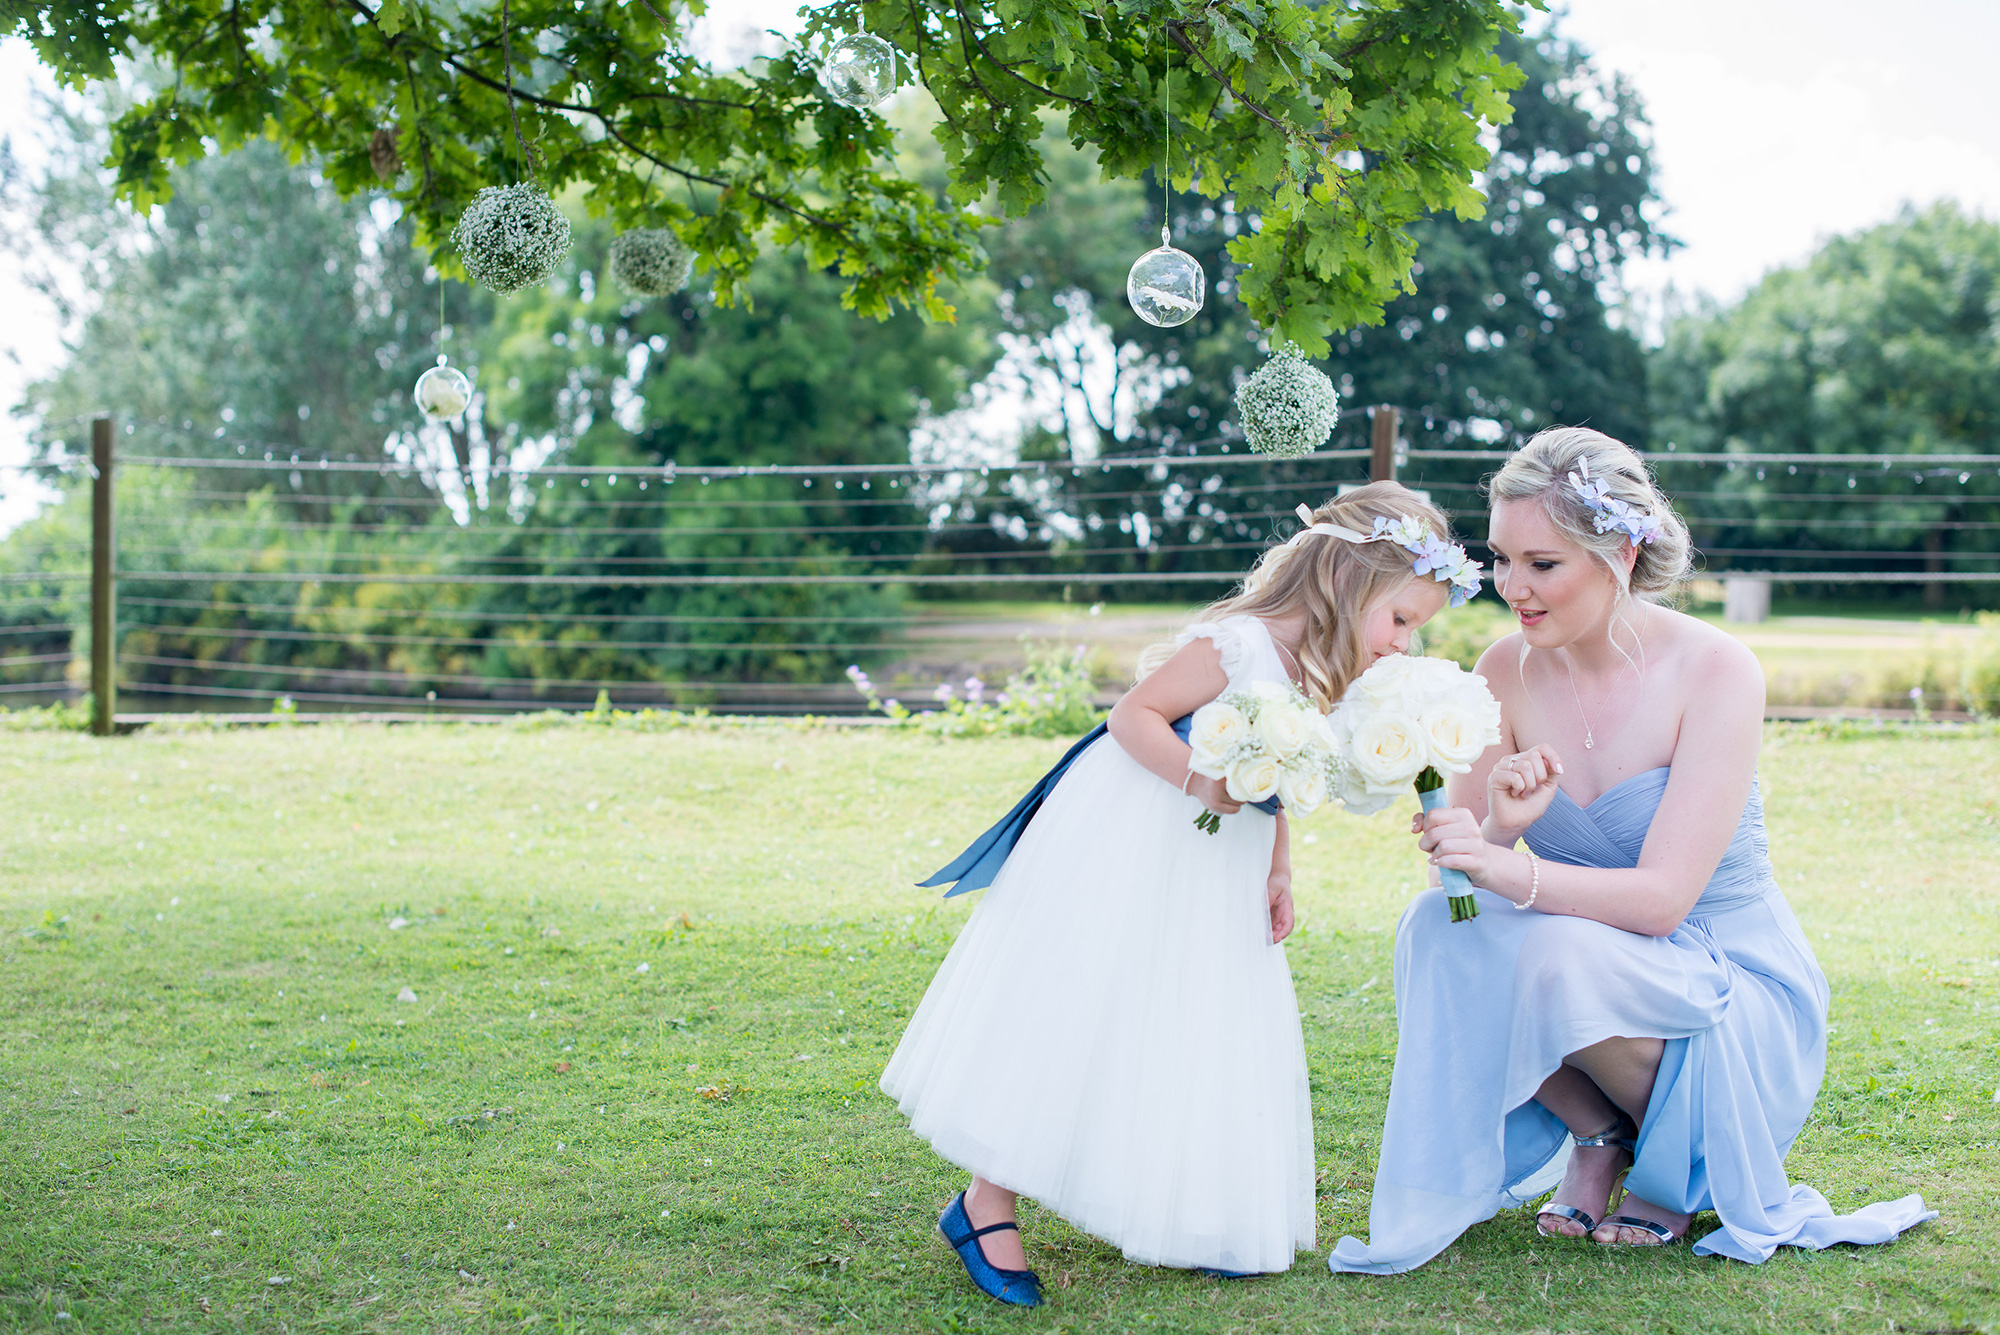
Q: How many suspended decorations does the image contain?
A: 6